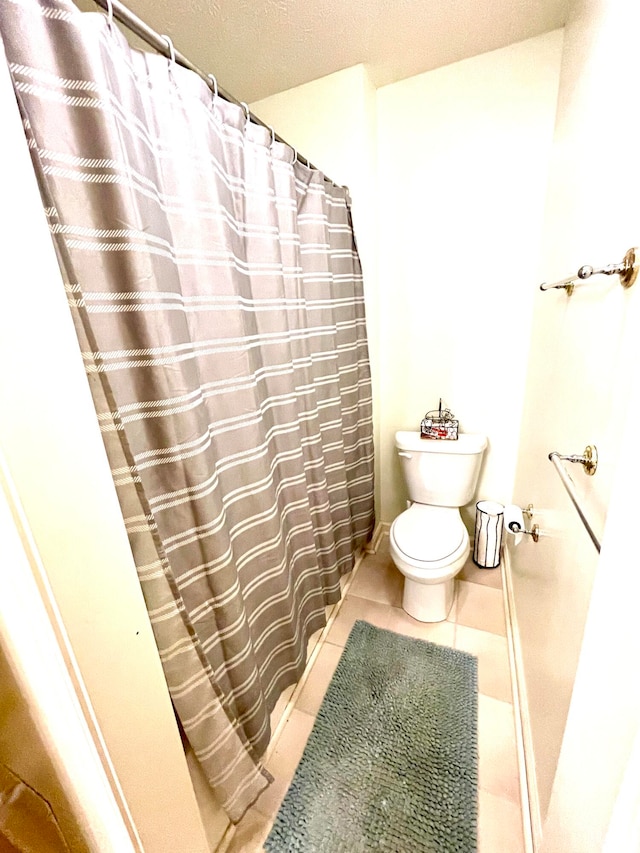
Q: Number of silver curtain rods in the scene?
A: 1